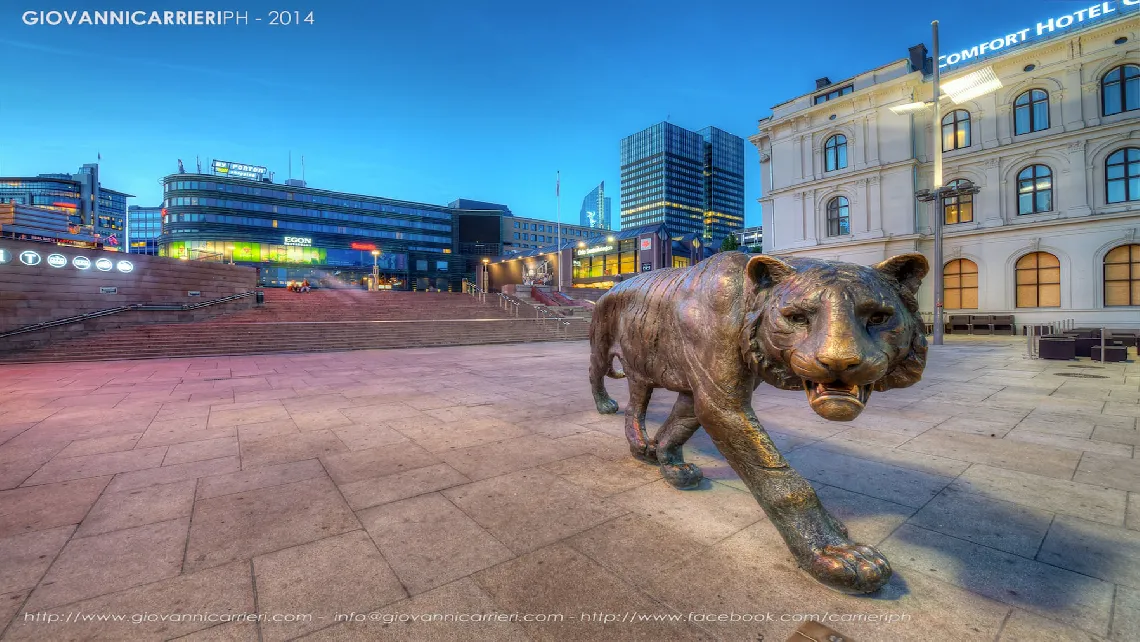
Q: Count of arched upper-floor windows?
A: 8